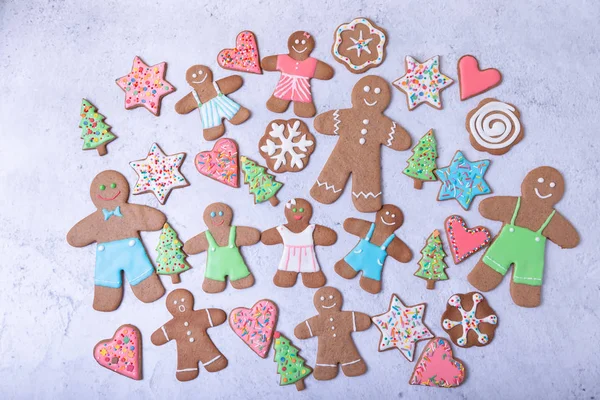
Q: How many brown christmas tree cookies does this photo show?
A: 0